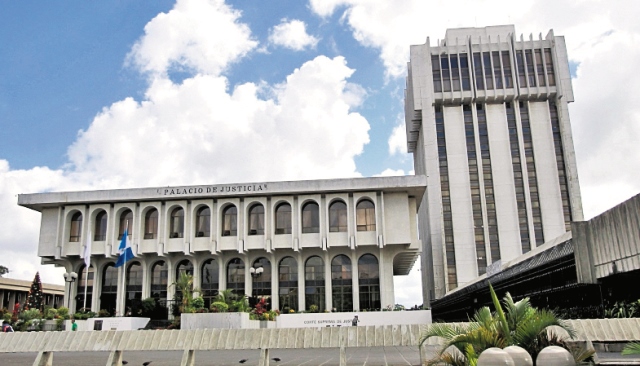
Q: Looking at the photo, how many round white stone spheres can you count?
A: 3